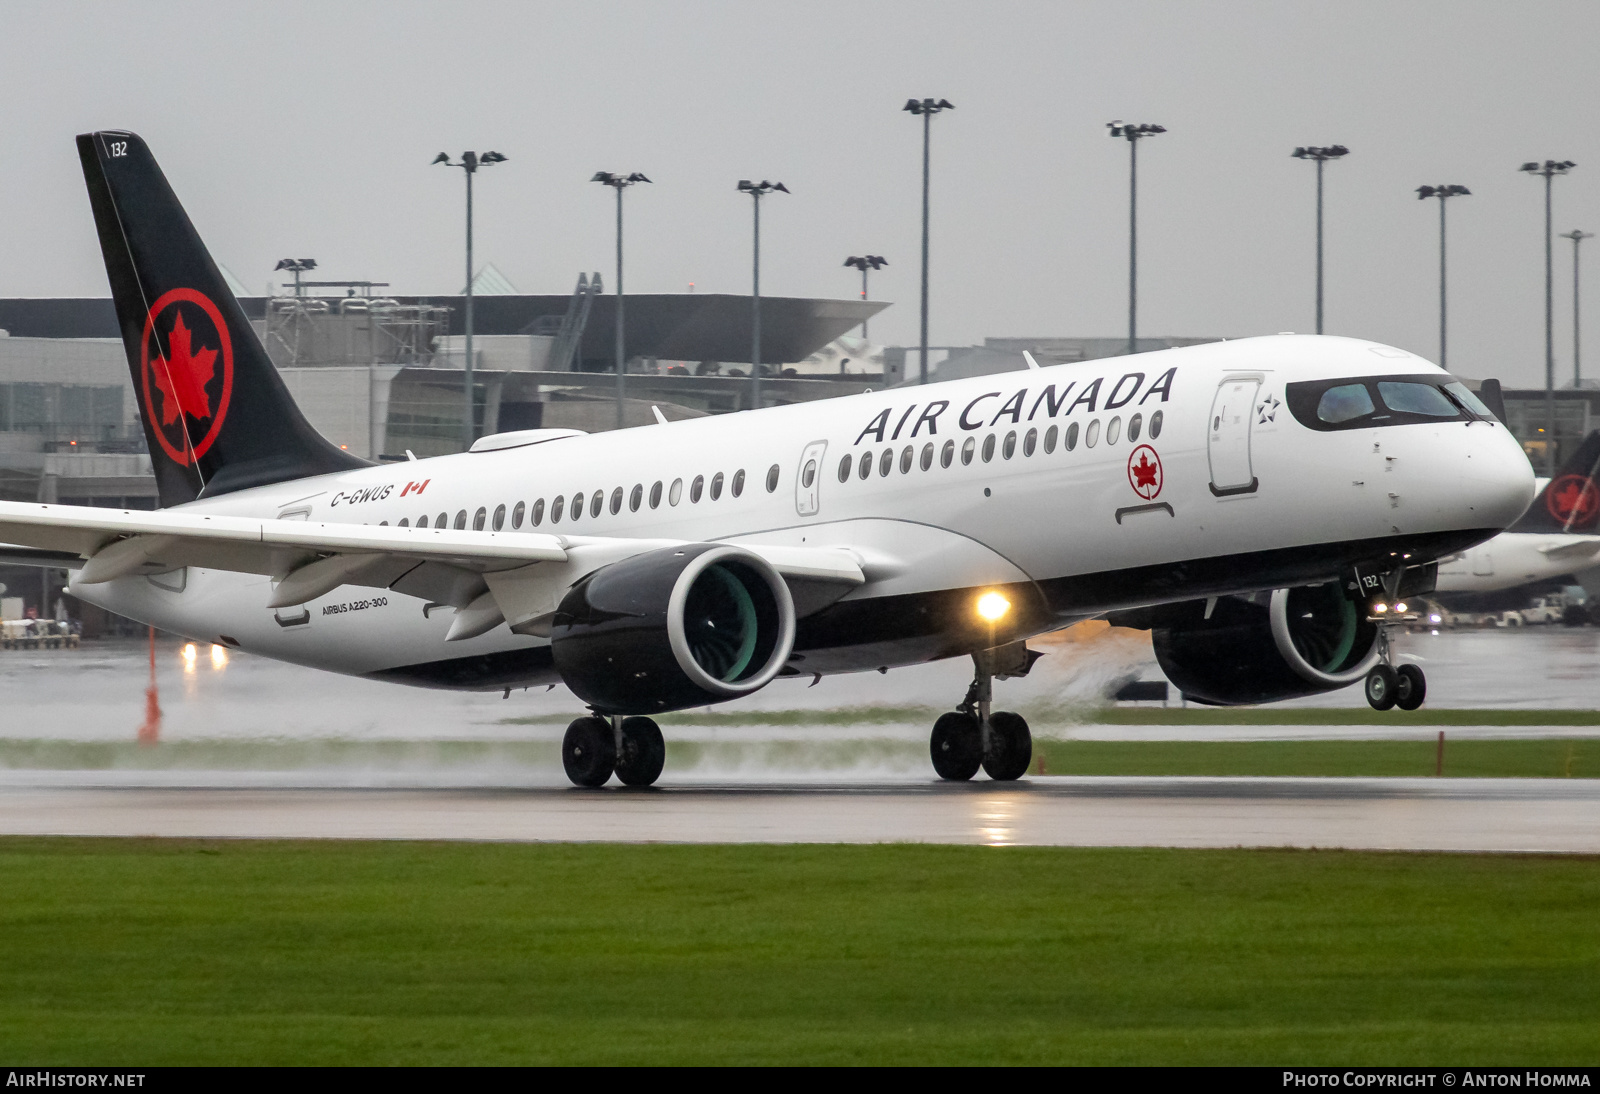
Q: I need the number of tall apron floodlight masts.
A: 11